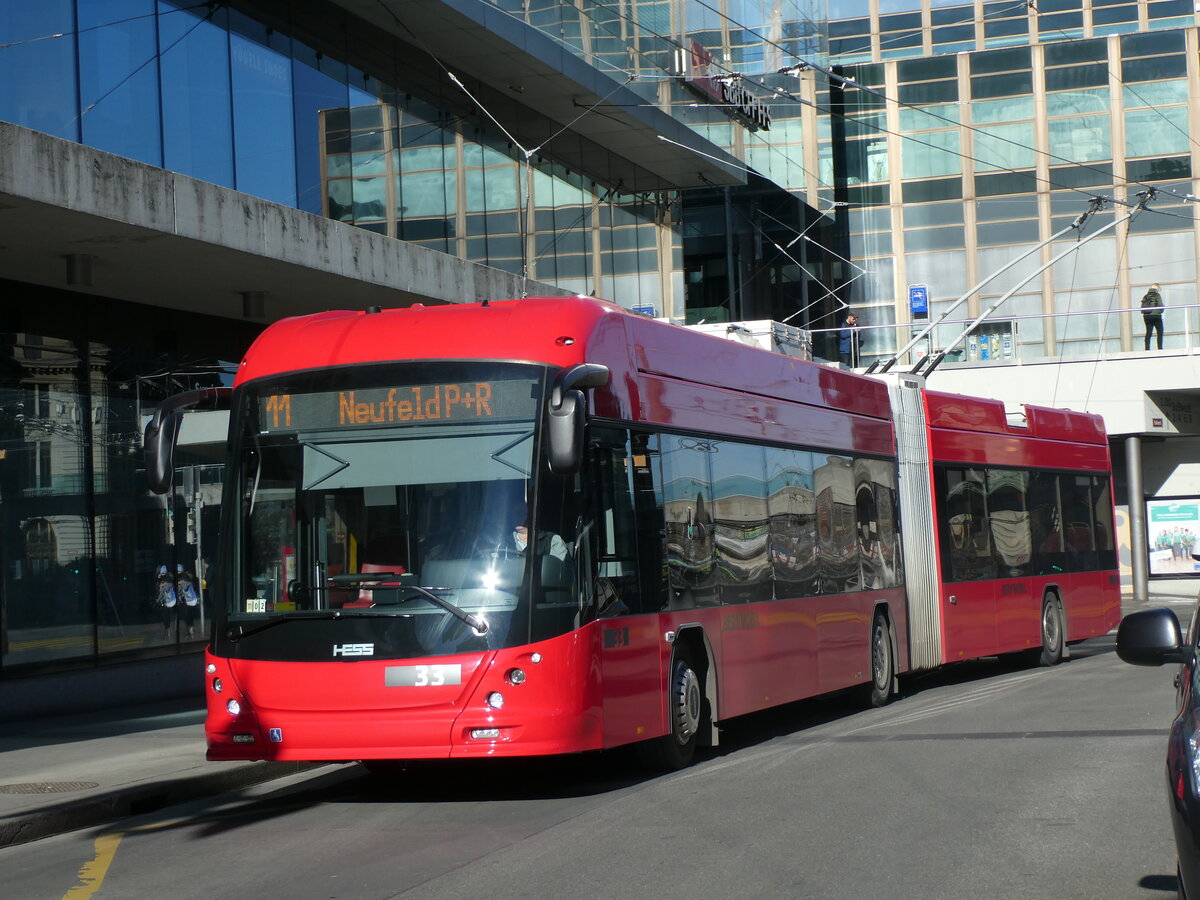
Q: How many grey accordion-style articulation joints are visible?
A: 1